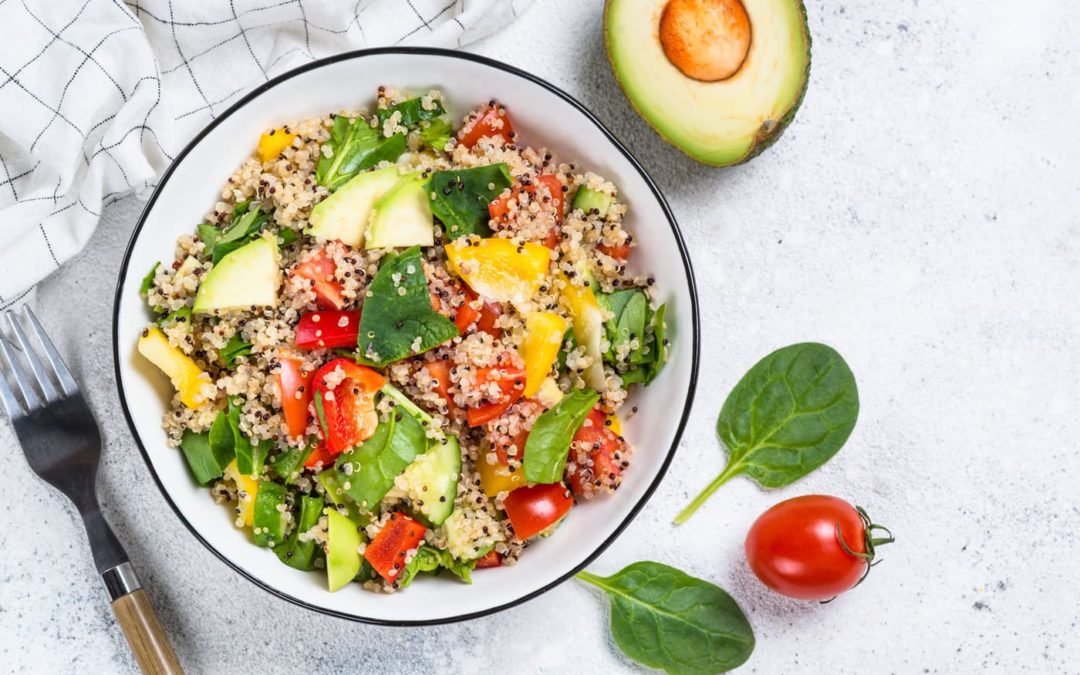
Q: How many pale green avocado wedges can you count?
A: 4